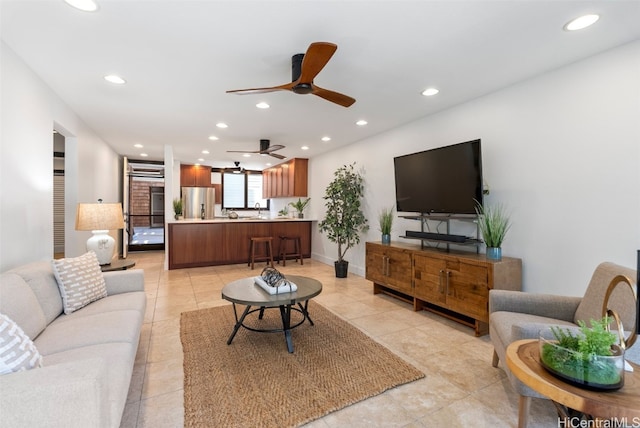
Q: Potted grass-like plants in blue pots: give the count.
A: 2